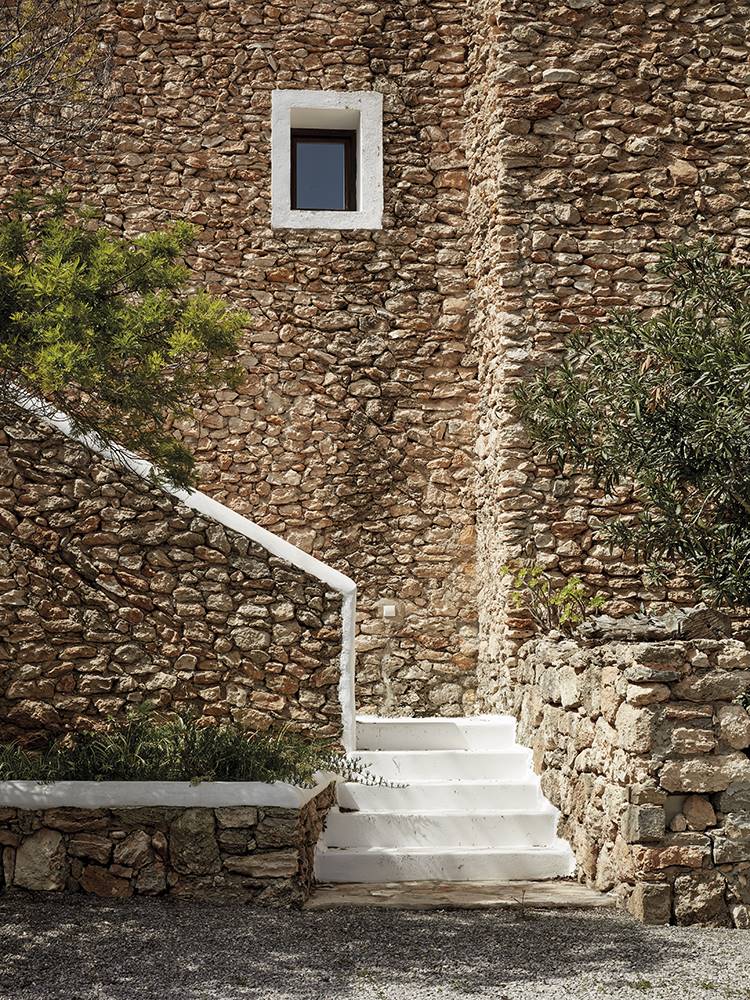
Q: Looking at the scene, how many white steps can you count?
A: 5